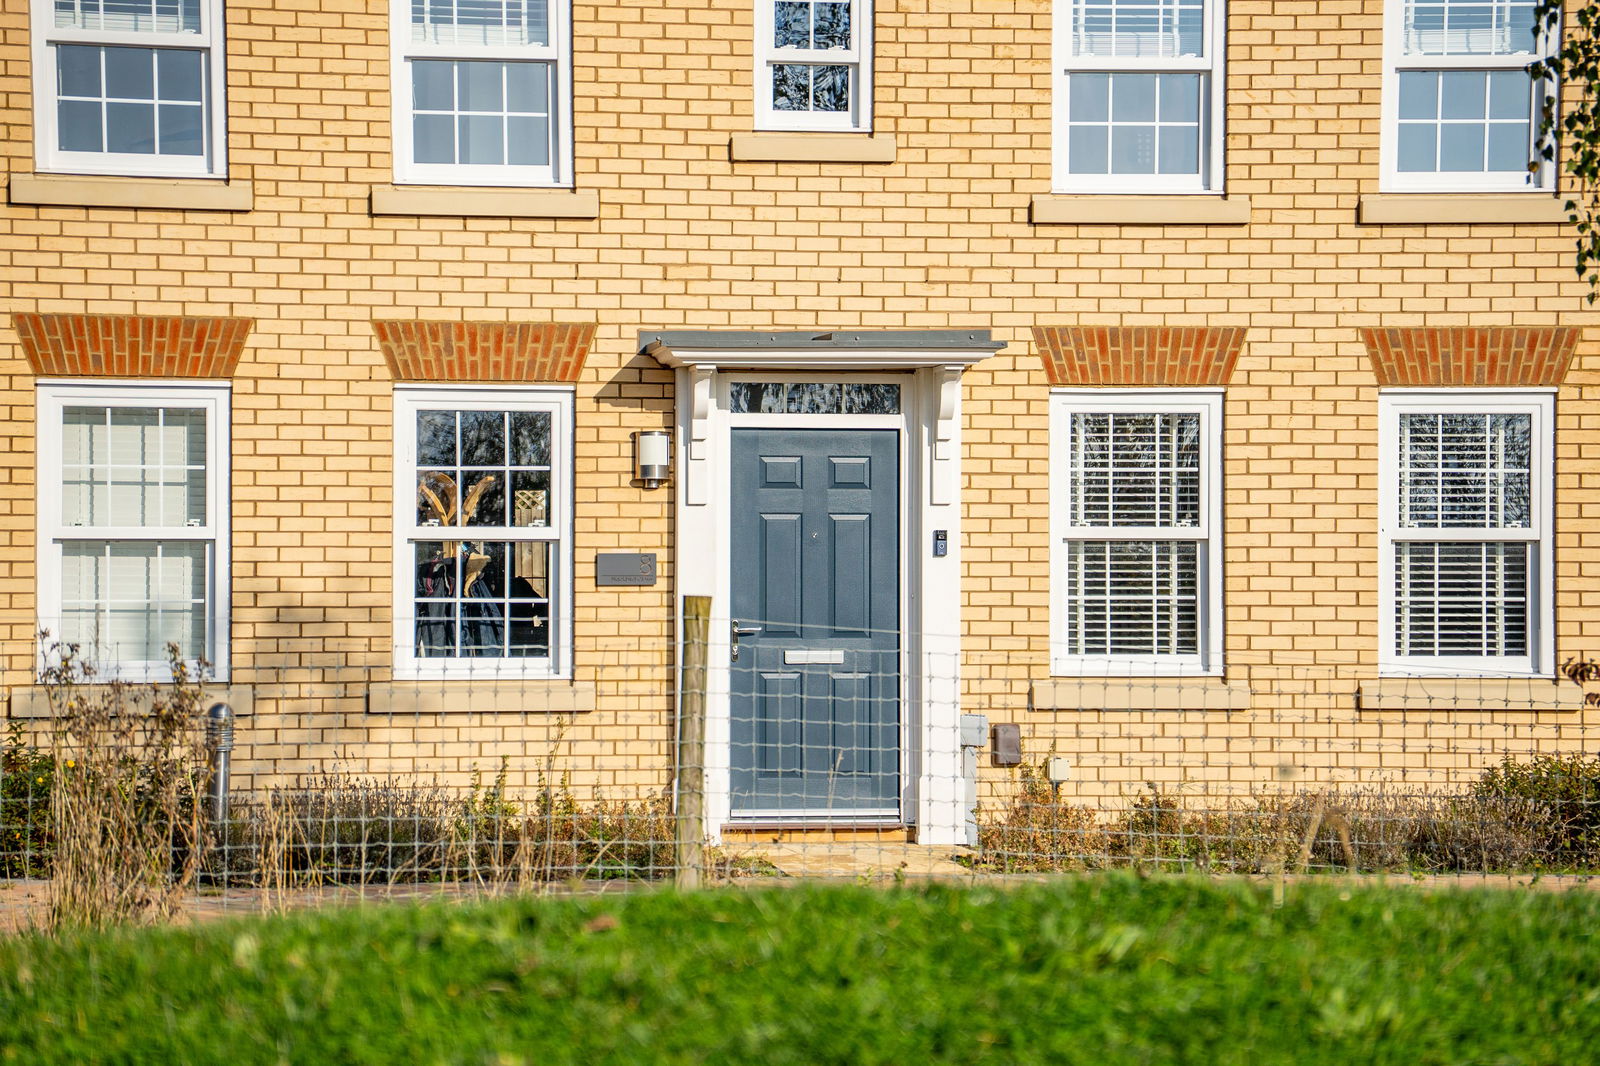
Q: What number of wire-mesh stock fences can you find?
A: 1